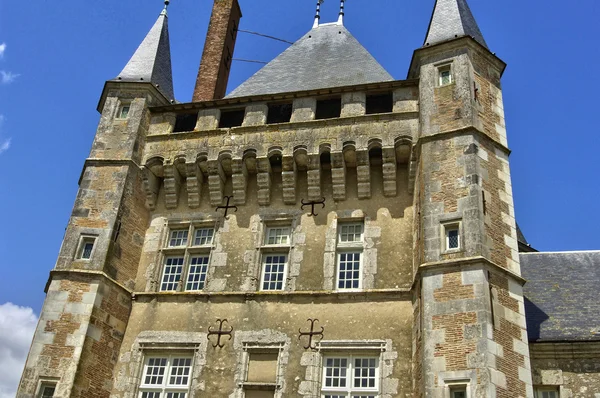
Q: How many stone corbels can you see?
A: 12